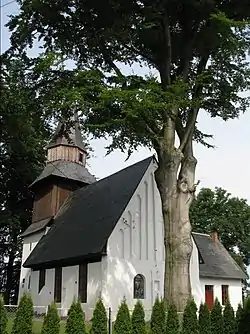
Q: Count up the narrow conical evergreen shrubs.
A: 14